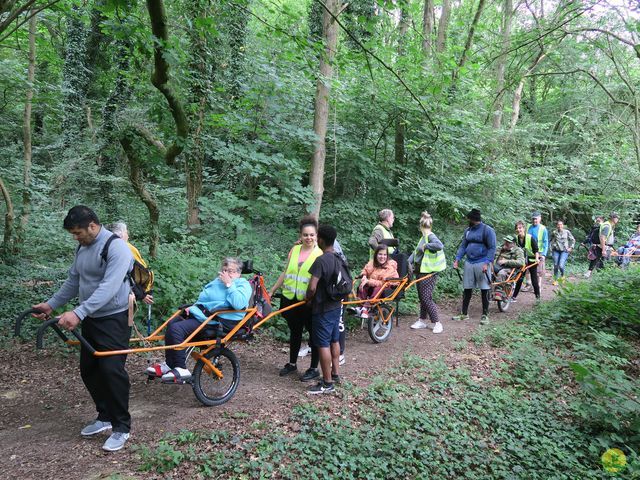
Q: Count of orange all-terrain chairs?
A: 4